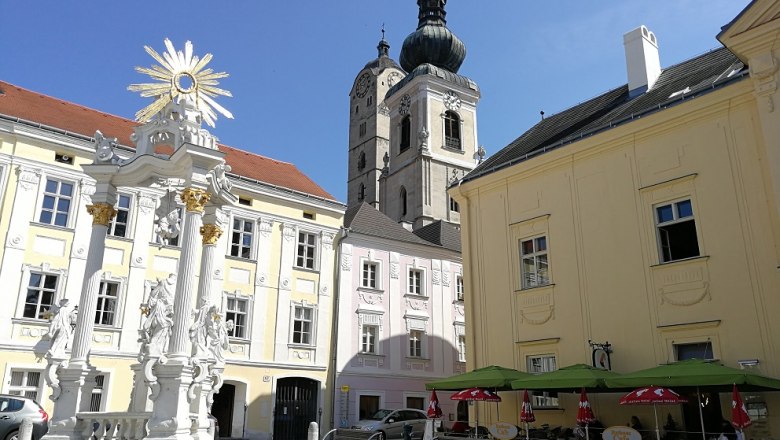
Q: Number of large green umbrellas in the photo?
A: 3